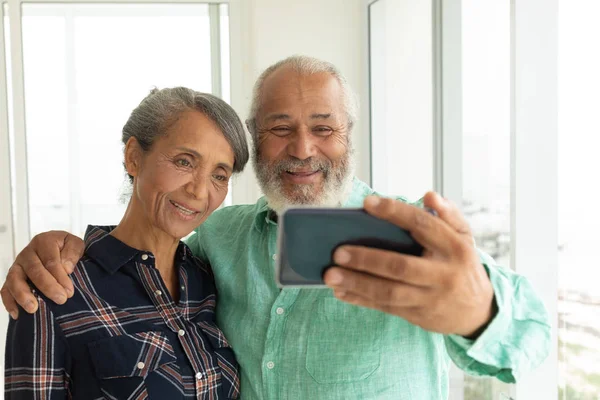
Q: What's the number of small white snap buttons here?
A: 5